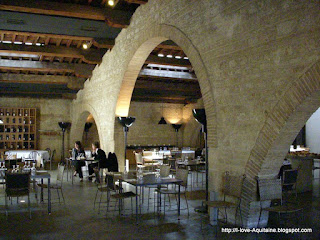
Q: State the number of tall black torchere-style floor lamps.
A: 5